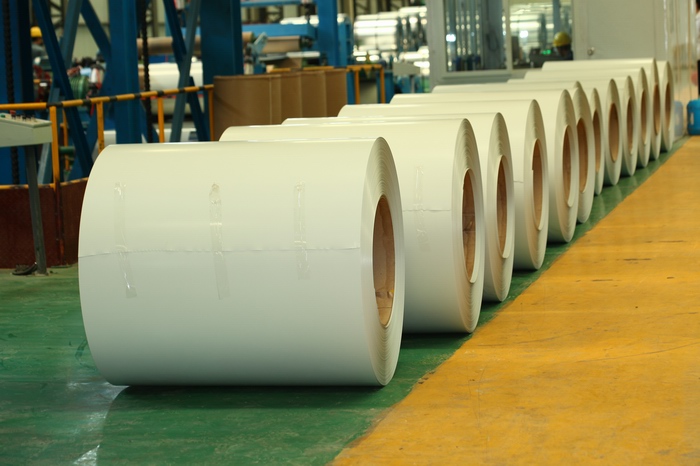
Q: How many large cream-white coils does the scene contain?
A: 12